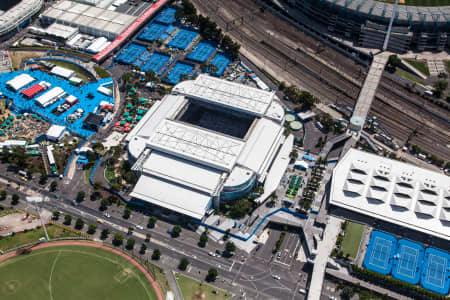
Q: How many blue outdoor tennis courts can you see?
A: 11